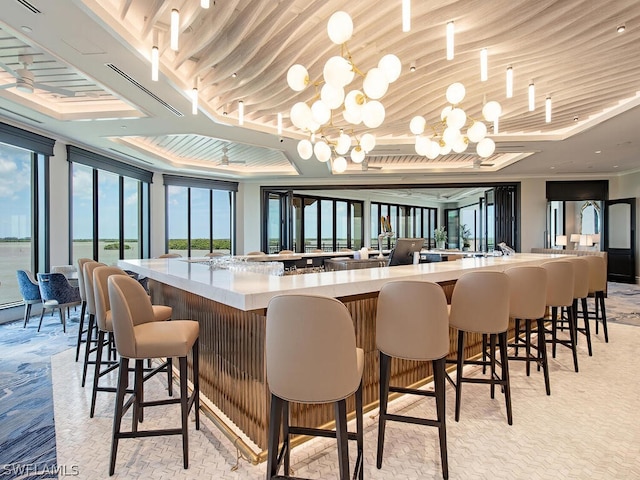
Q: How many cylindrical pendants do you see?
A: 13